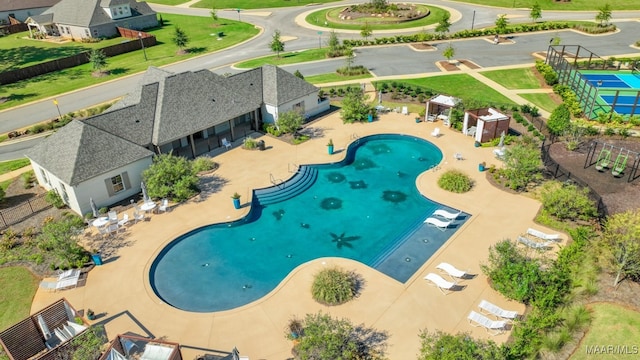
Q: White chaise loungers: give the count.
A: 10